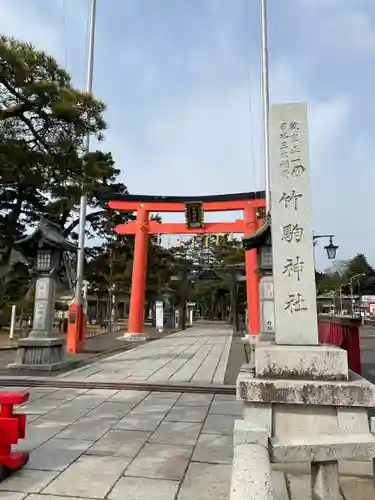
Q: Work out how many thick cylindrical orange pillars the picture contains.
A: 2